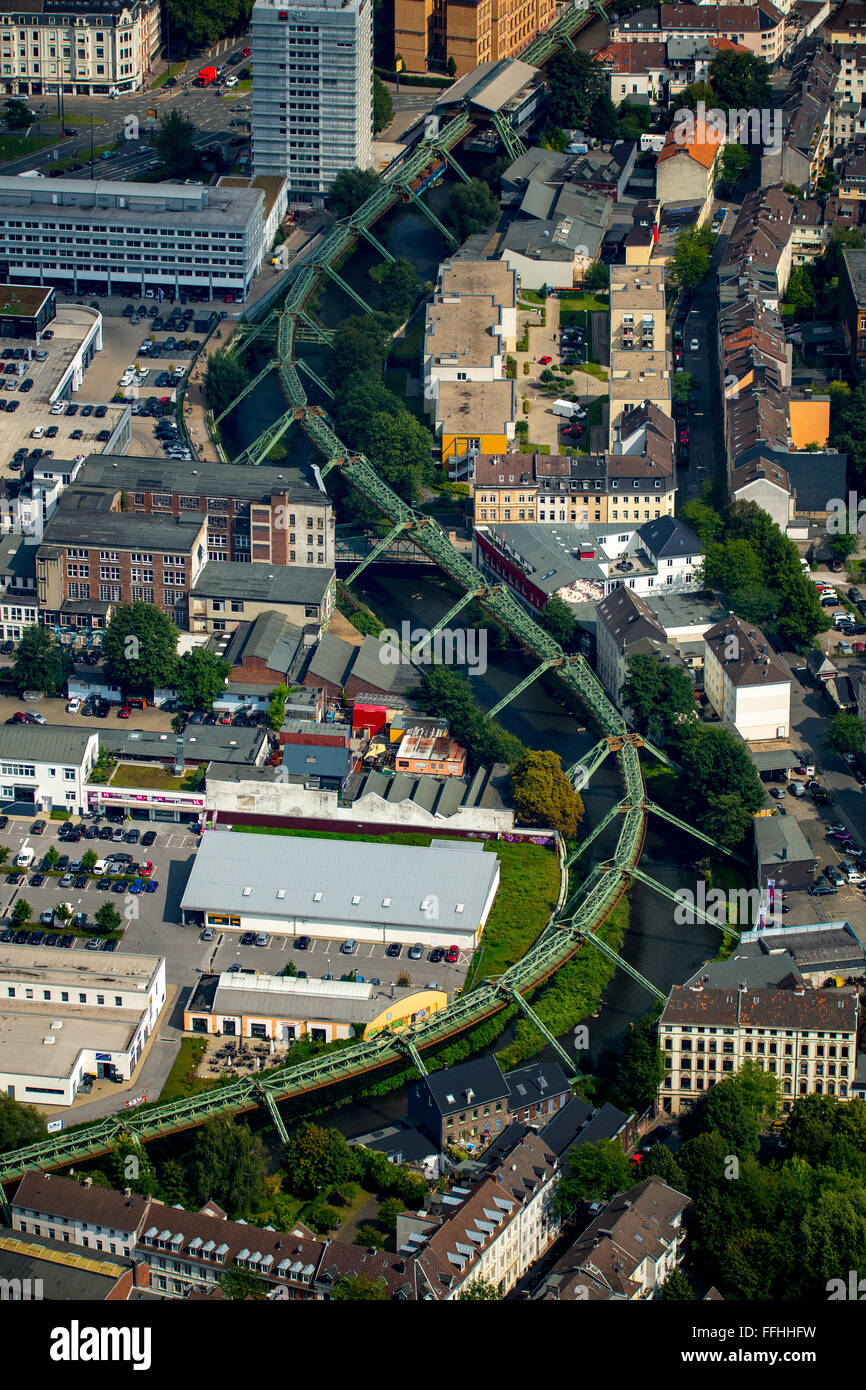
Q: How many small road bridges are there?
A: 1